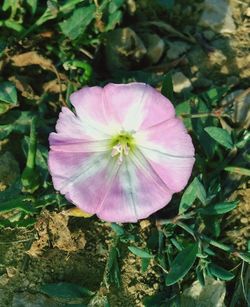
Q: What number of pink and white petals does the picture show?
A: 5